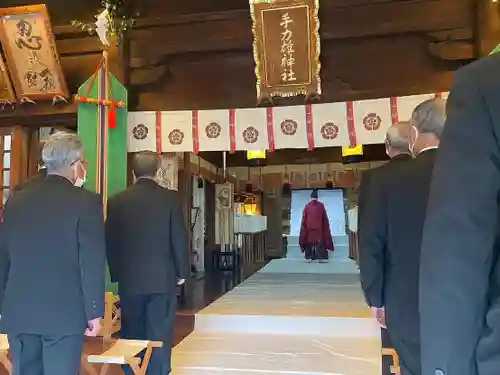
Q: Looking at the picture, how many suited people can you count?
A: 5